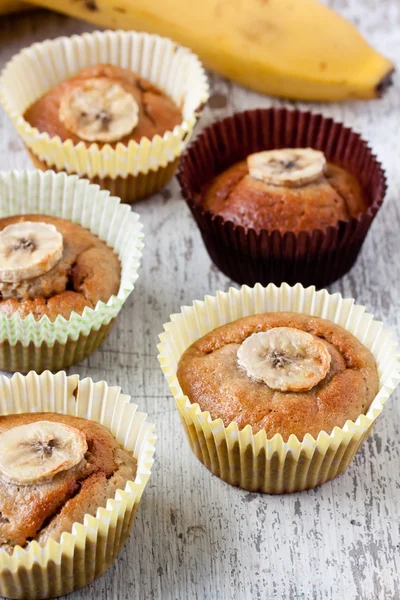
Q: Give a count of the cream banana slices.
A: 5